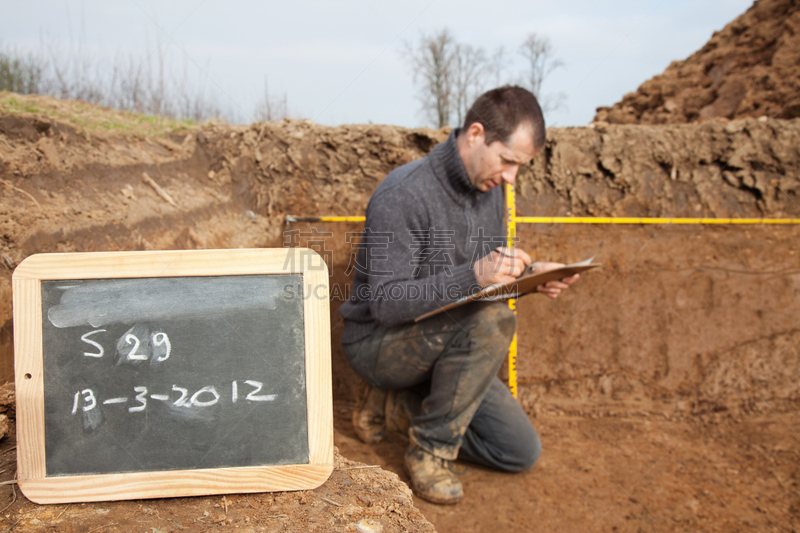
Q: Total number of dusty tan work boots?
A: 2